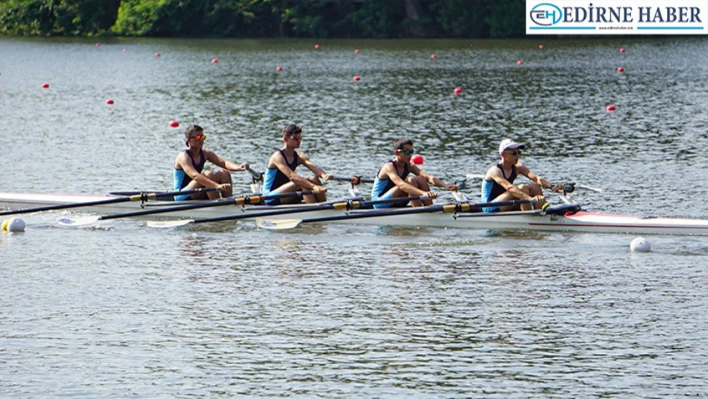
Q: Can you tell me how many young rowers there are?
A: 4